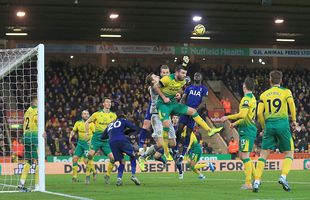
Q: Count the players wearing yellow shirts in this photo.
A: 7